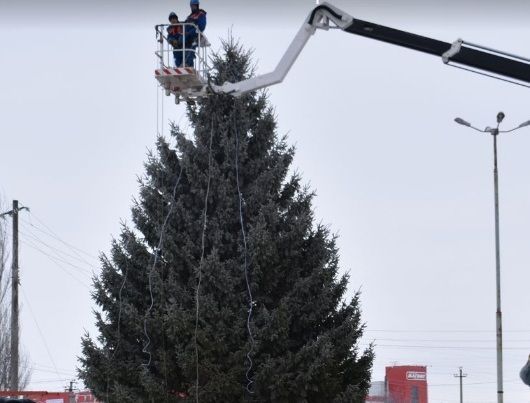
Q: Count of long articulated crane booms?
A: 1